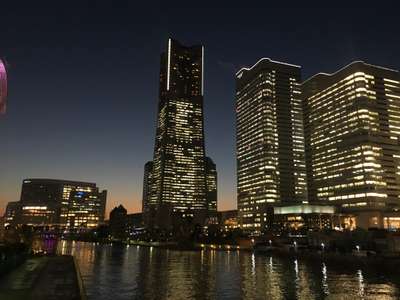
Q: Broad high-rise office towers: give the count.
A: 2